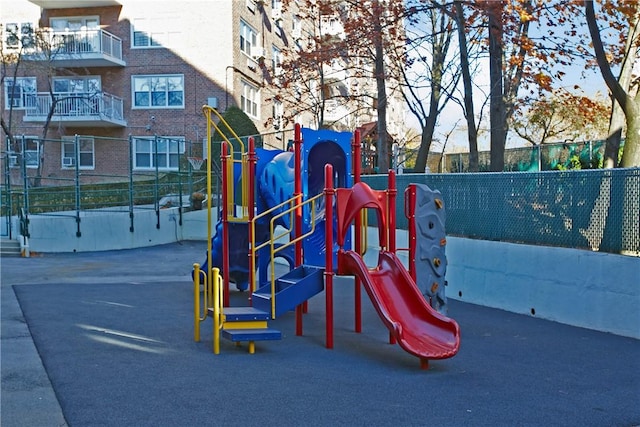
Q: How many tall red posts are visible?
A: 6